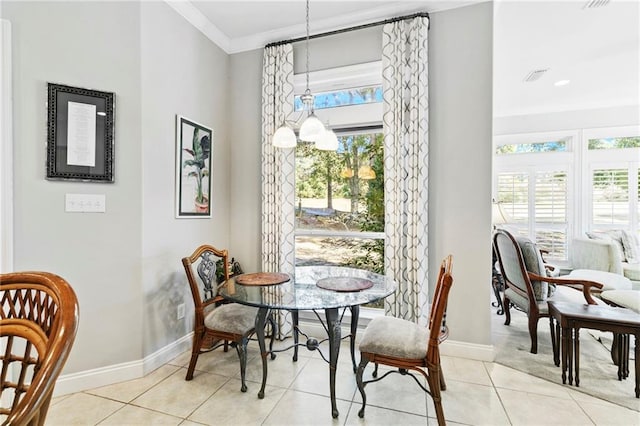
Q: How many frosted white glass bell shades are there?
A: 3